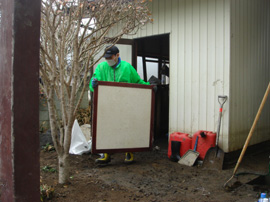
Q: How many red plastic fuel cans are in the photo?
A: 2